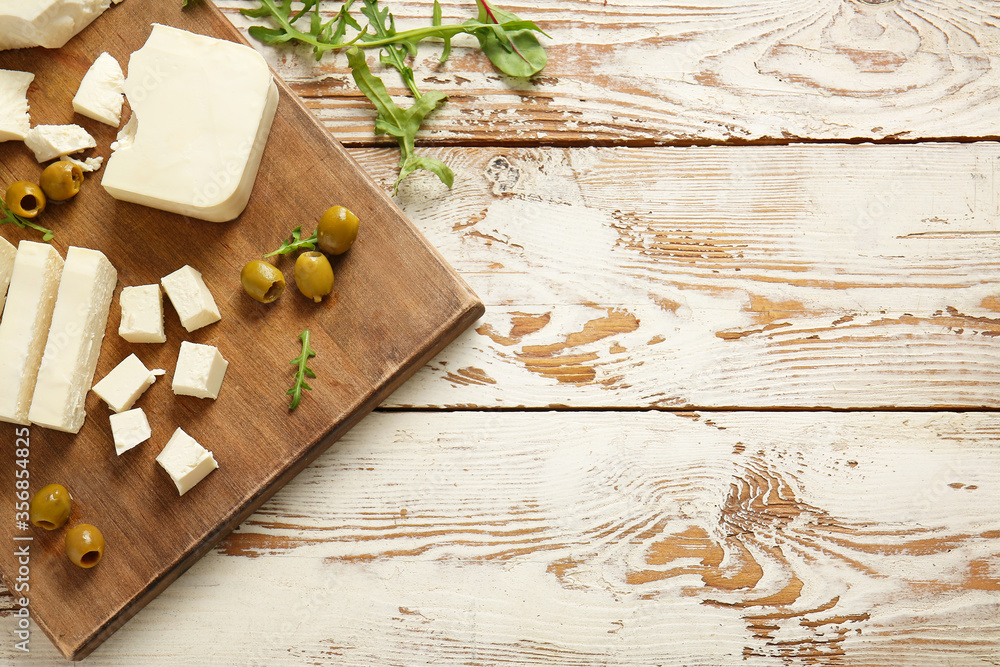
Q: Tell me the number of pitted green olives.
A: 7